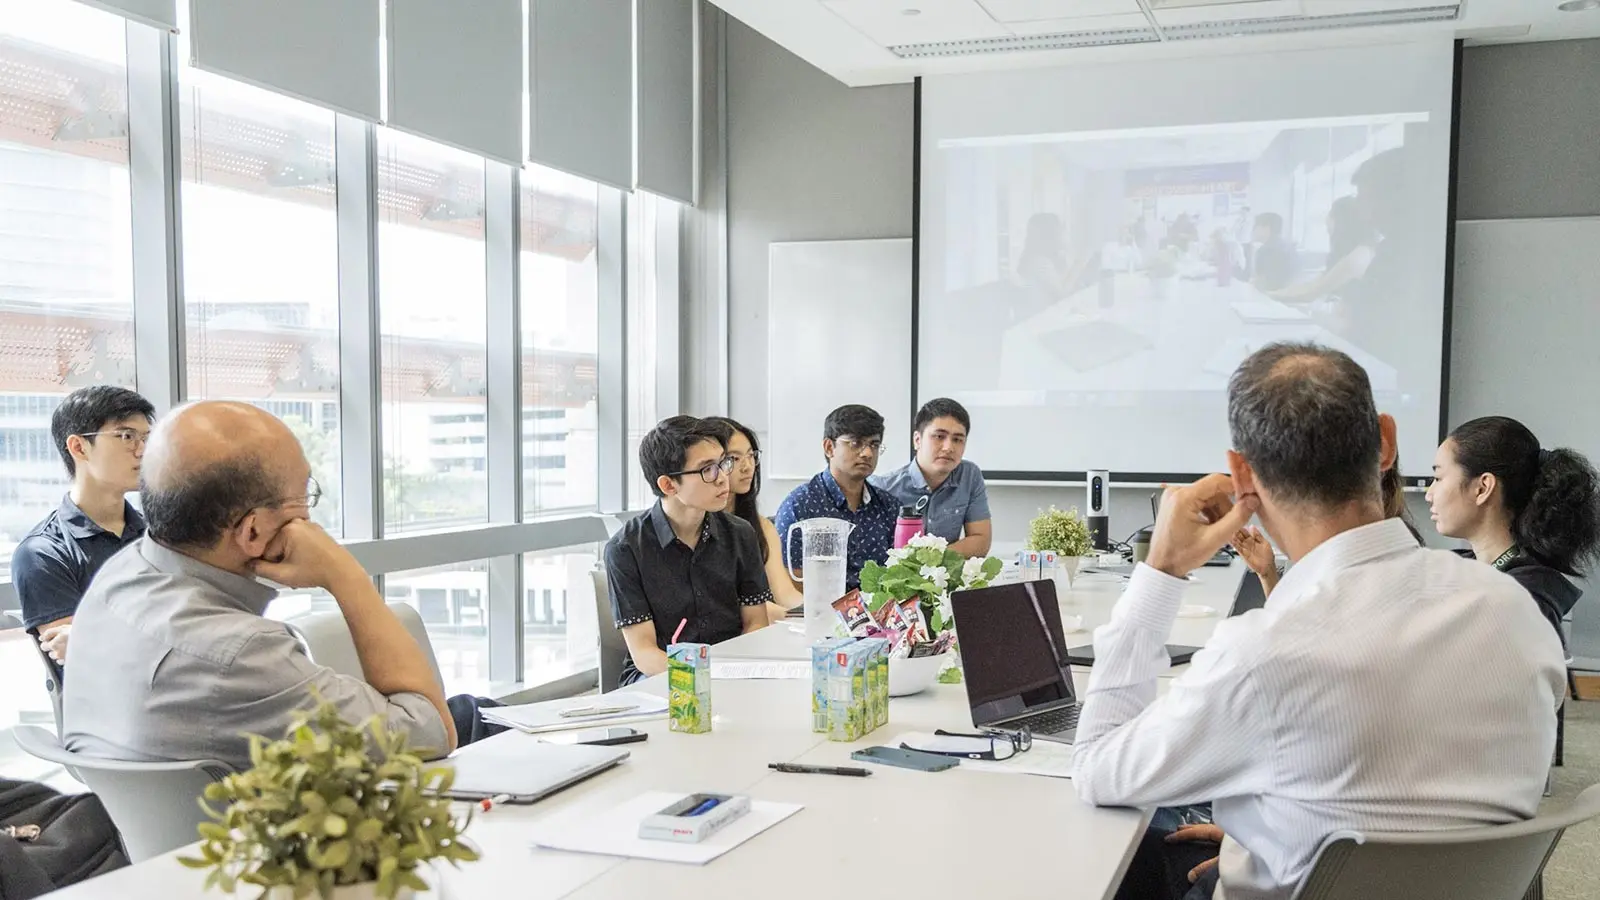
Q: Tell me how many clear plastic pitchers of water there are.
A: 1